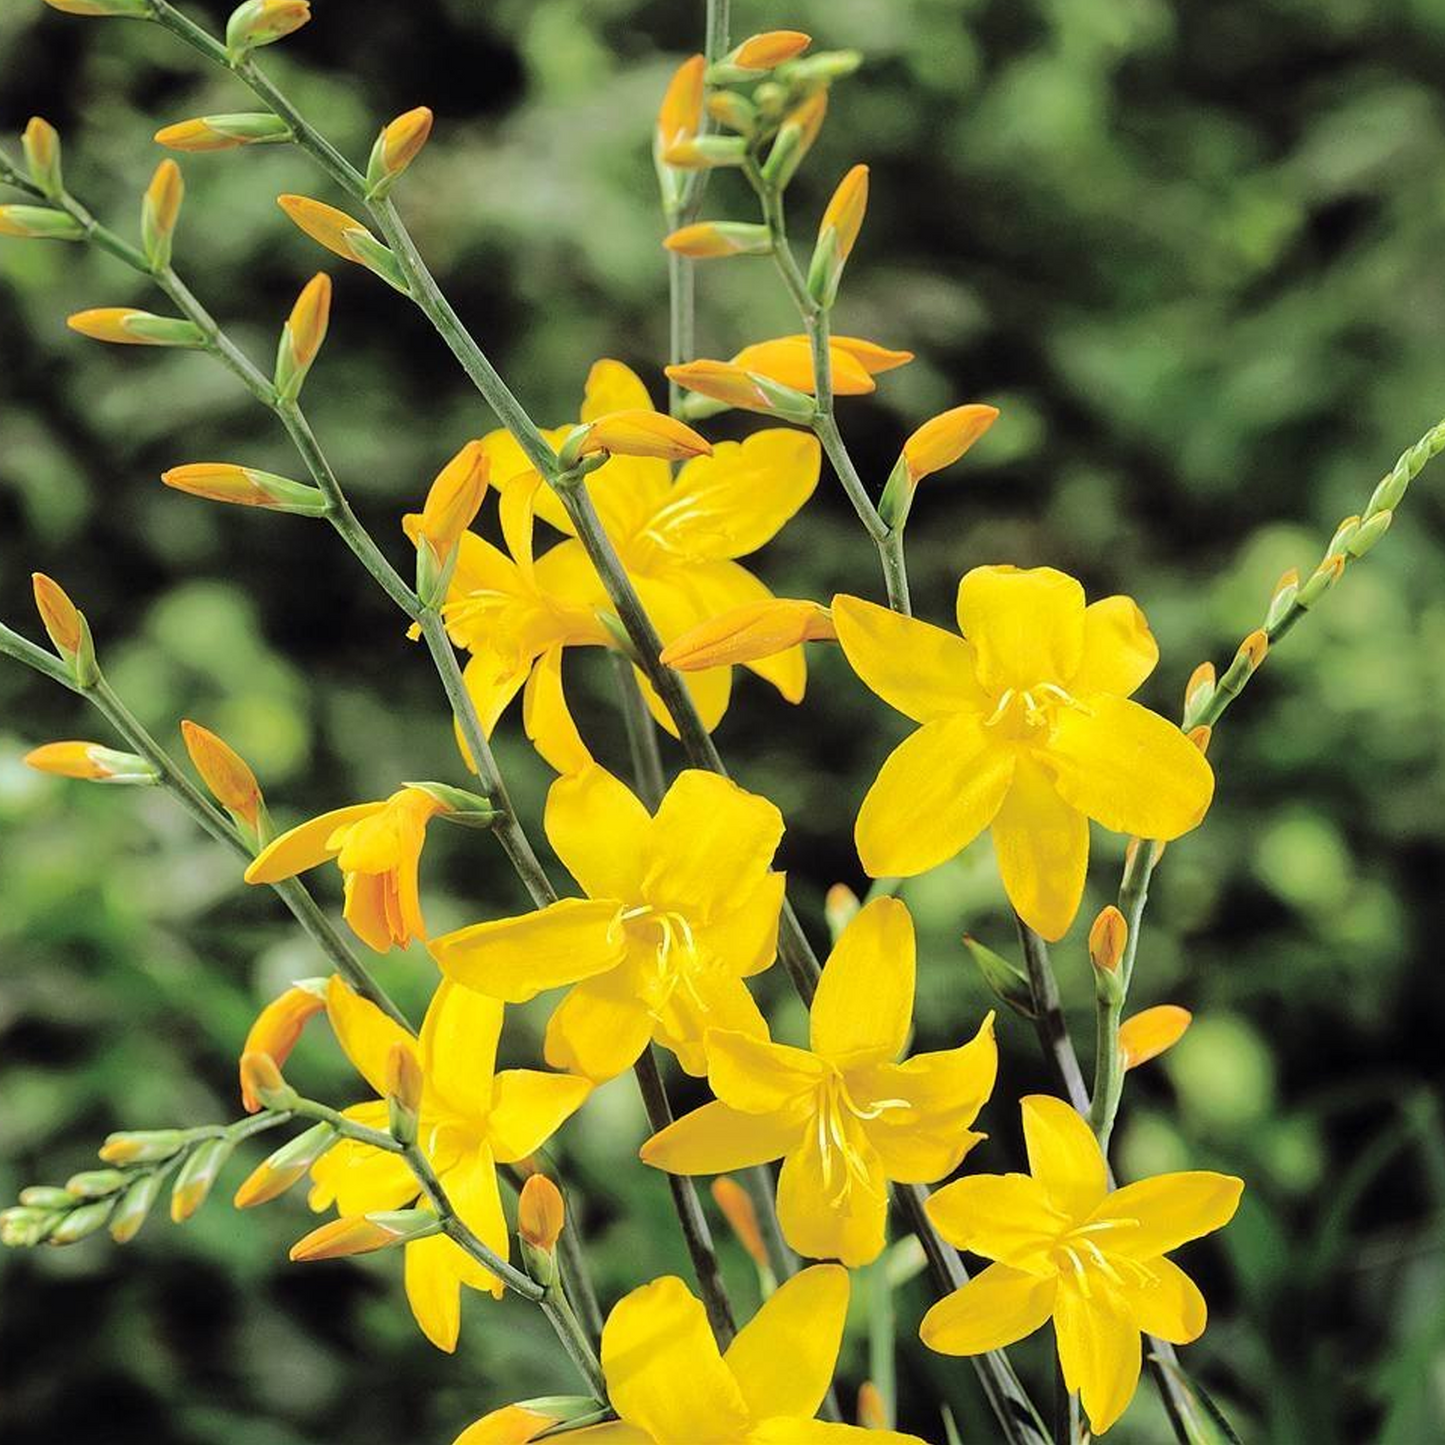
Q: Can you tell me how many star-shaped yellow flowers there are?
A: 8